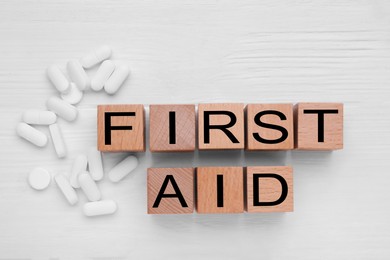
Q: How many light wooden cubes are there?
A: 8